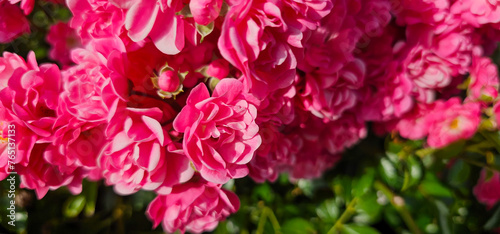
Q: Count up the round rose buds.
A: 3